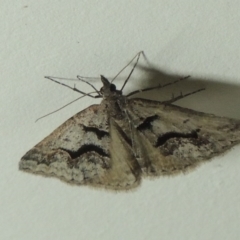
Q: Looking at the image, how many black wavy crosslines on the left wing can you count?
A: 2